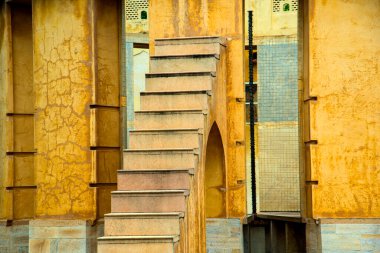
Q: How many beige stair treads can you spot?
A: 11